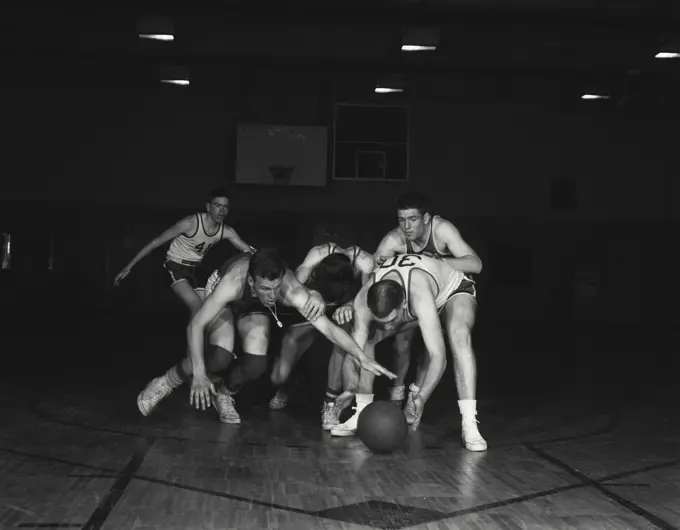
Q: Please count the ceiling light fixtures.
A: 6